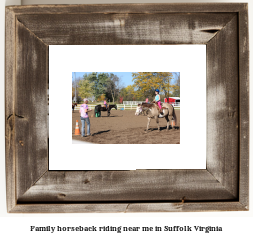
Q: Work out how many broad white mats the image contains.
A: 1